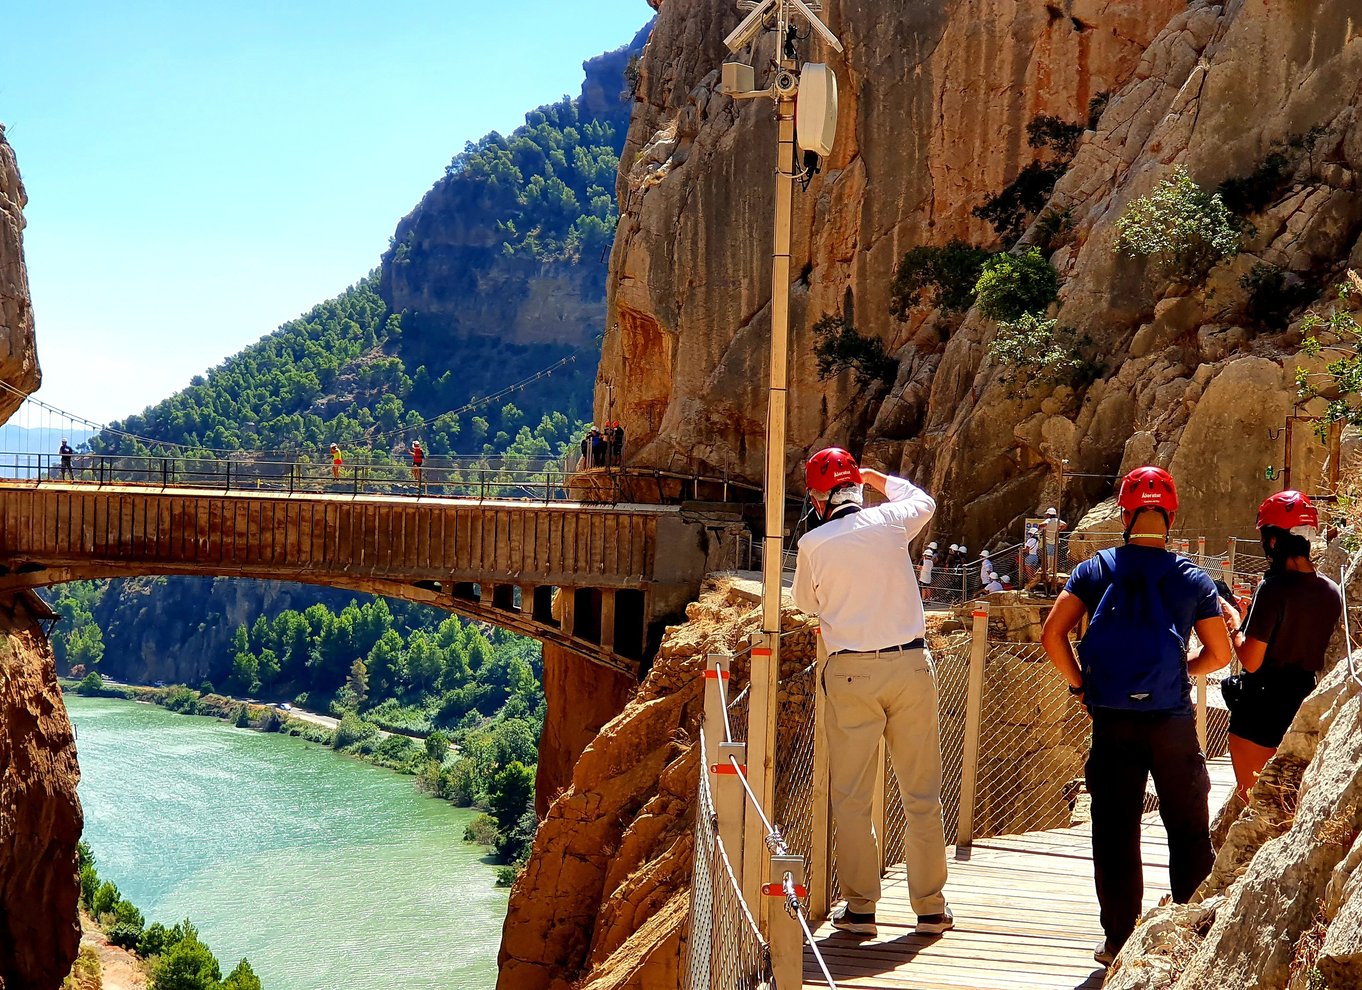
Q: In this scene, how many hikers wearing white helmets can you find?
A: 13